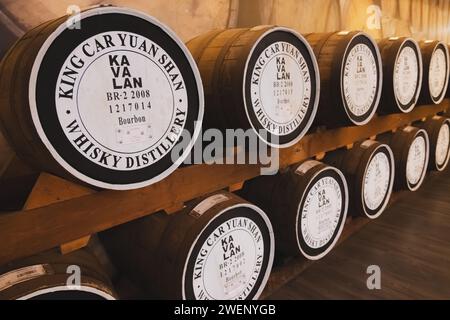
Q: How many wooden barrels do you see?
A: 11